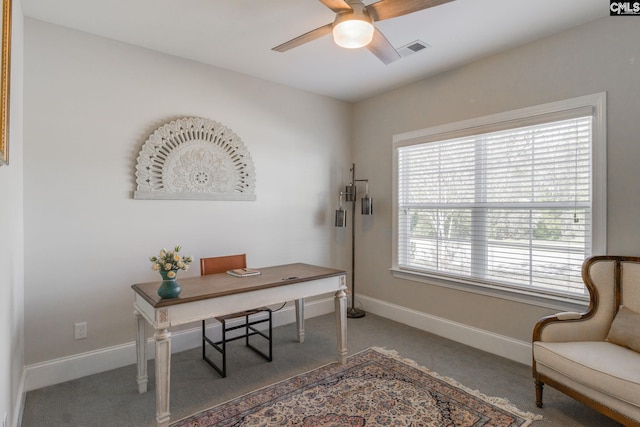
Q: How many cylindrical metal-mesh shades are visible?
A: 3